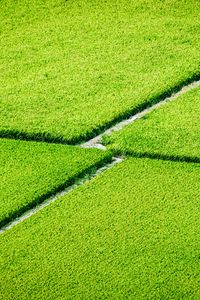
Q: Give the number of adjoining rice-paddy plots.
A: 4